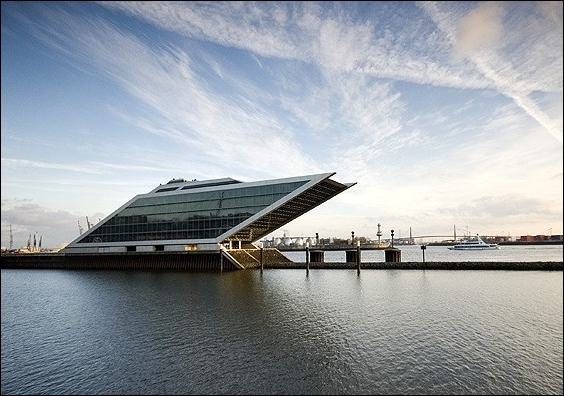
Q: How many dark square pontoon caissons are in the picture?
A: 3